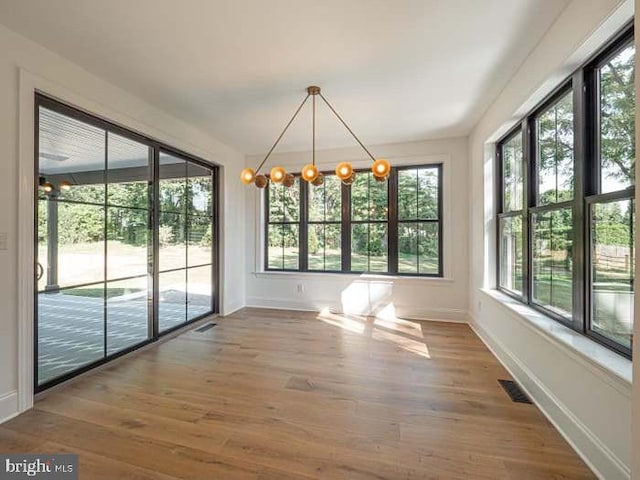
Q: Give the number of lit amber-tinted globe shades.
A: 5